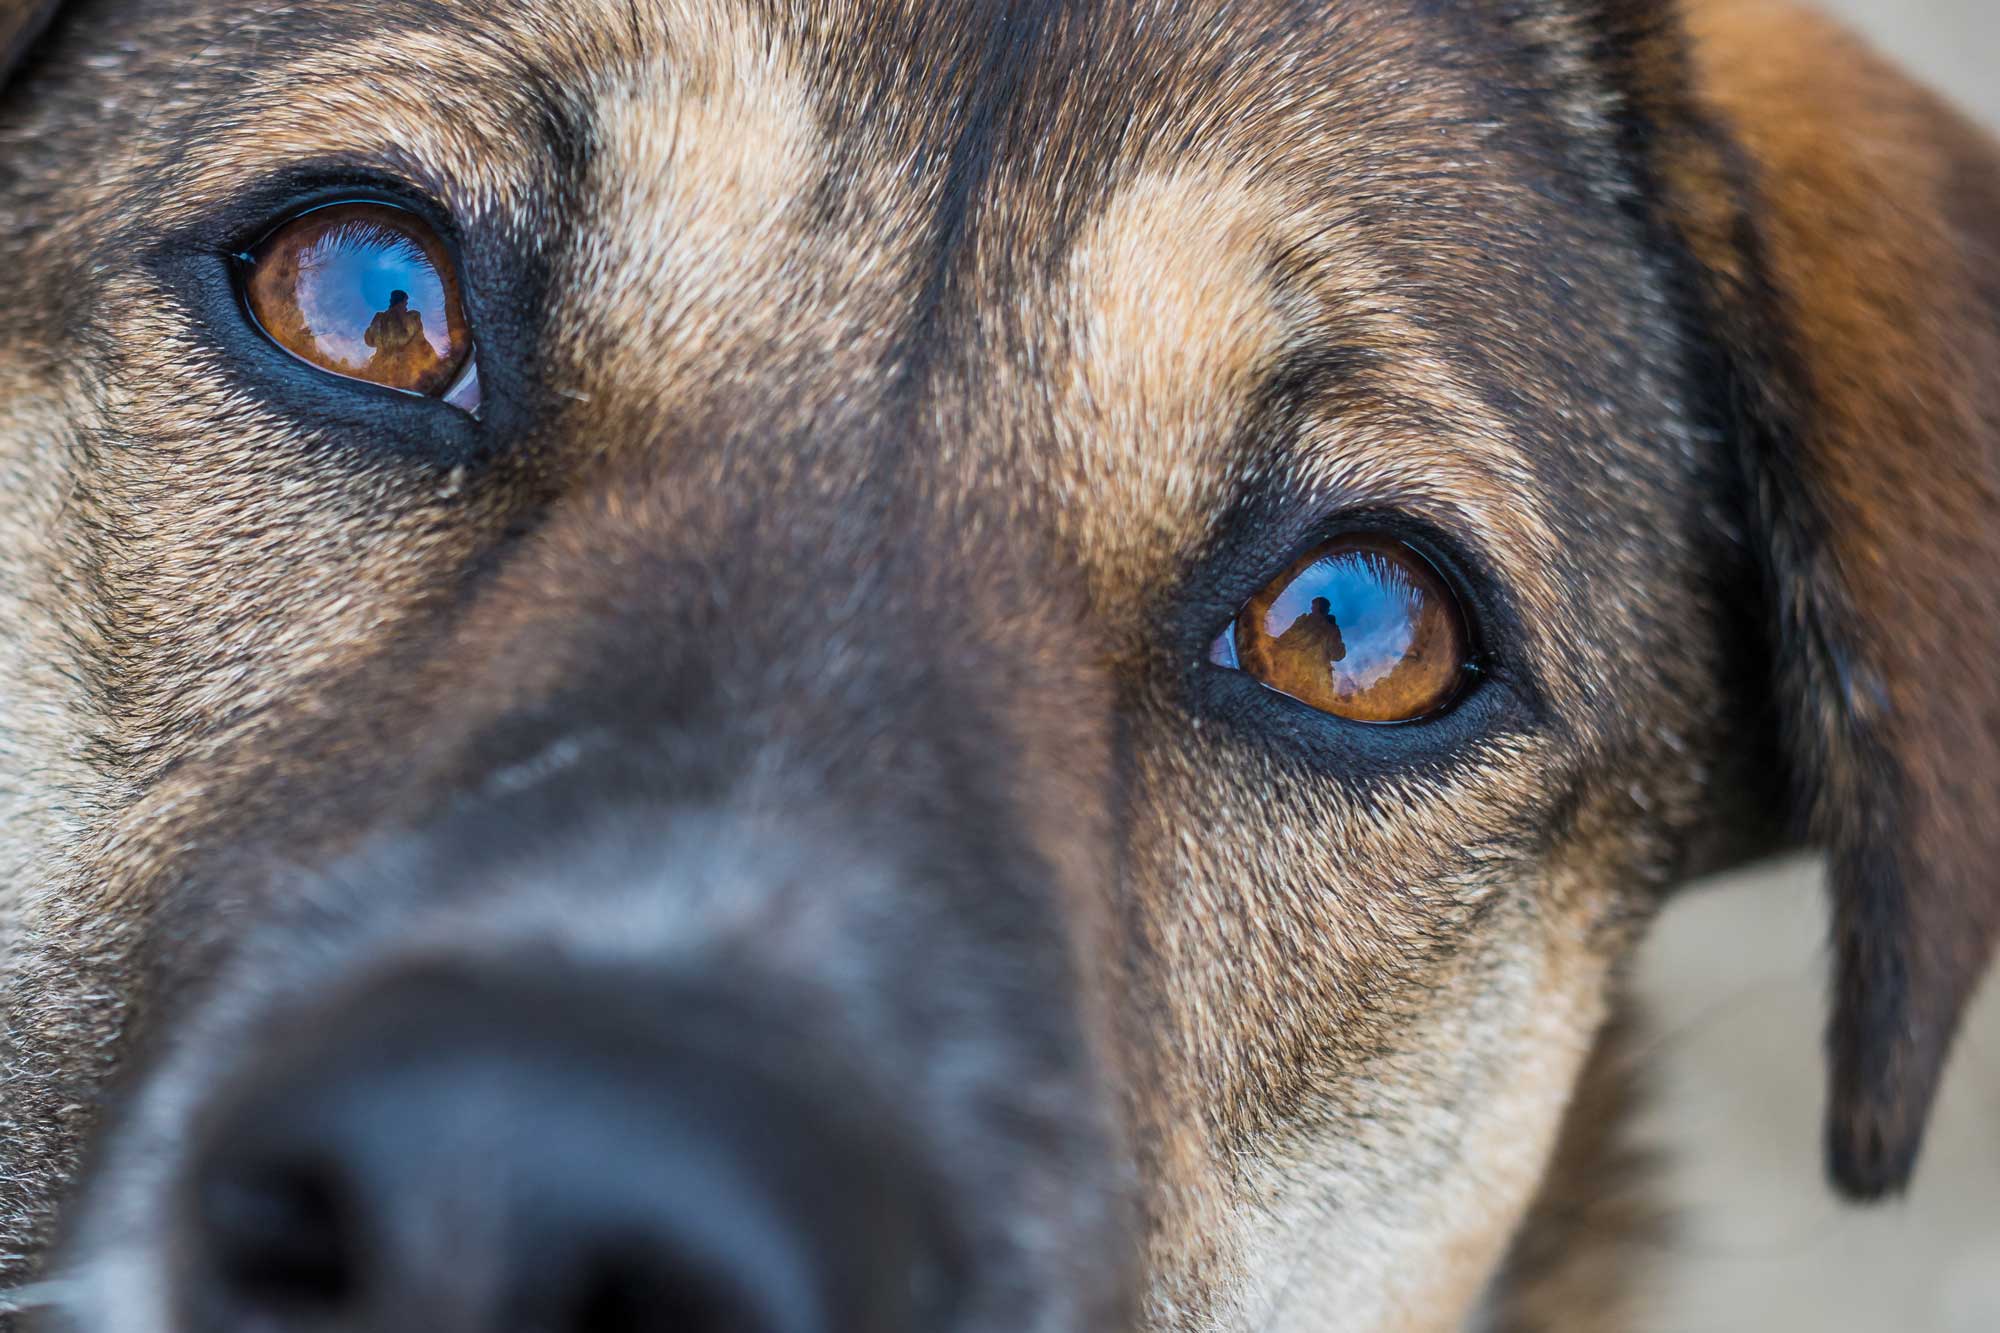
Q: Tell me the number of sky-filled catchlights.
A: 2